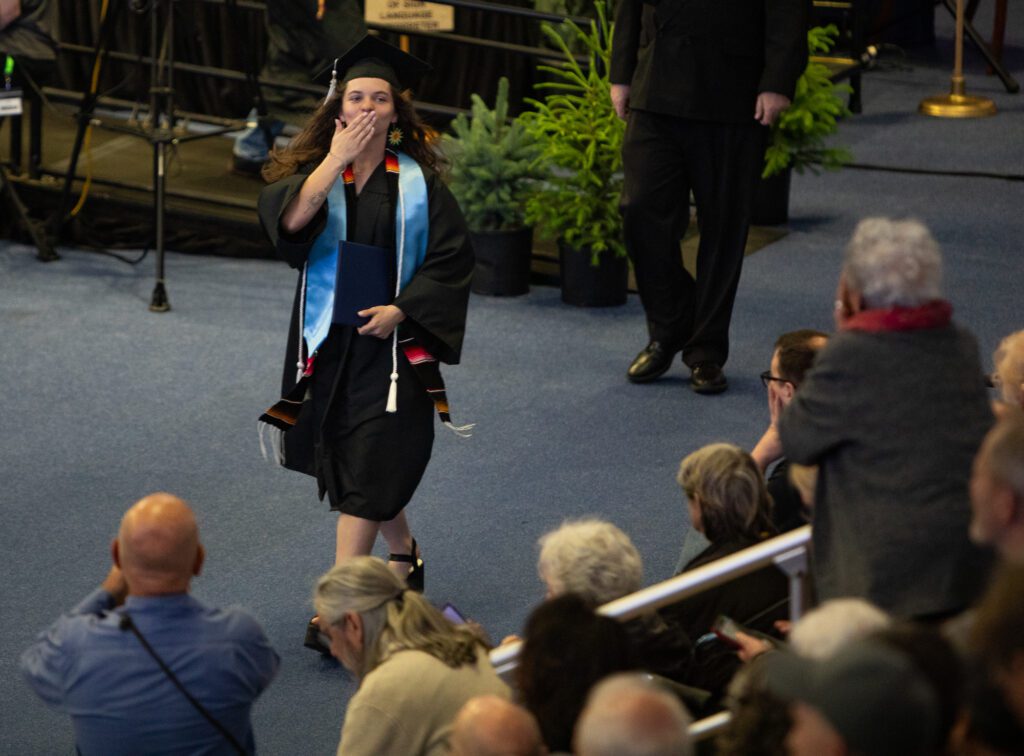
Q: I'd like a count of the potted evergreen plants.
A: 3